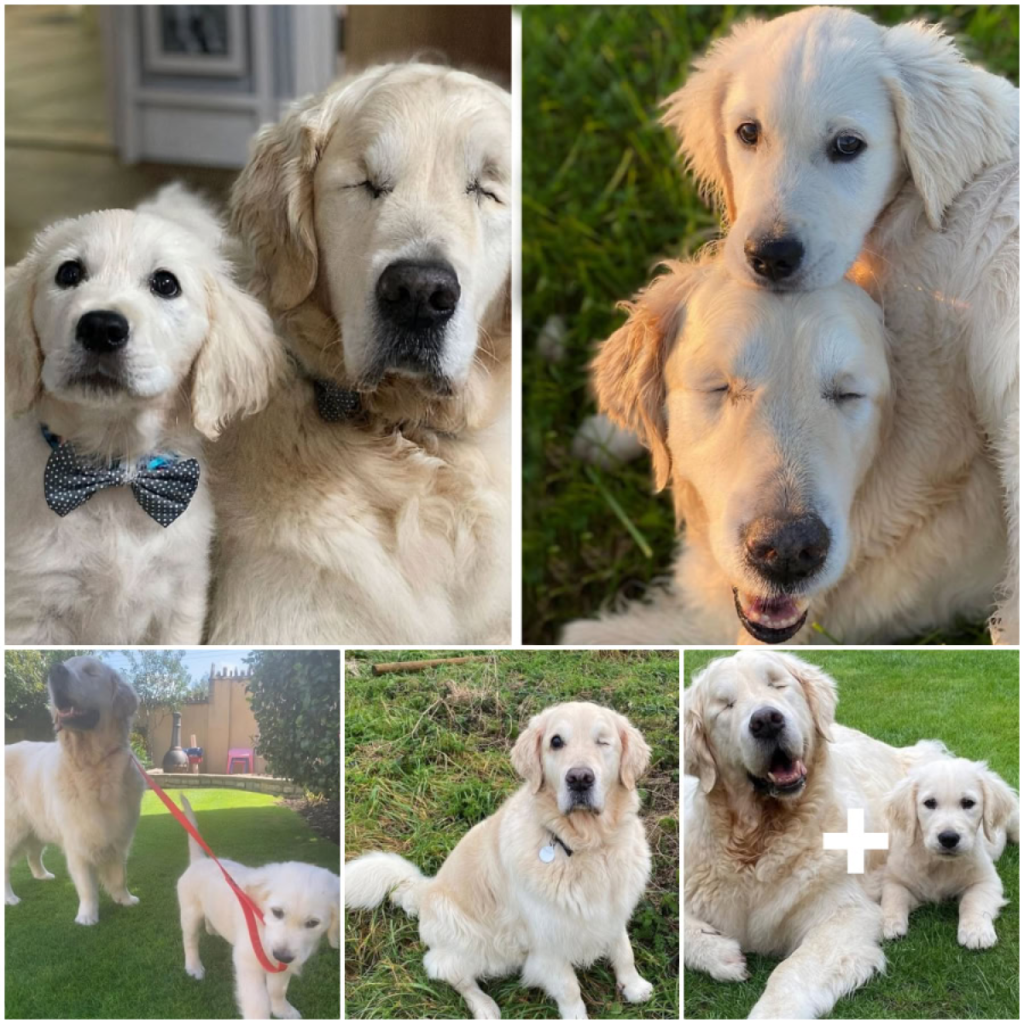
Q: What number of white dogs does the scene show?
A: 9